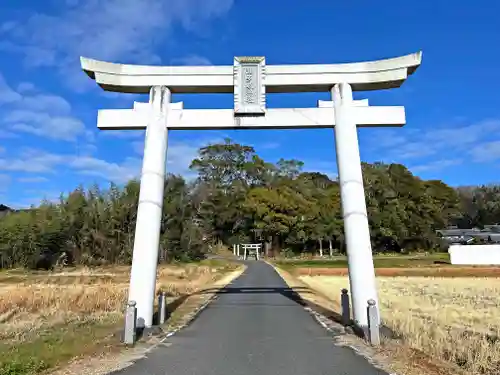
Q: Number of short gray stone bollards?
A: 4